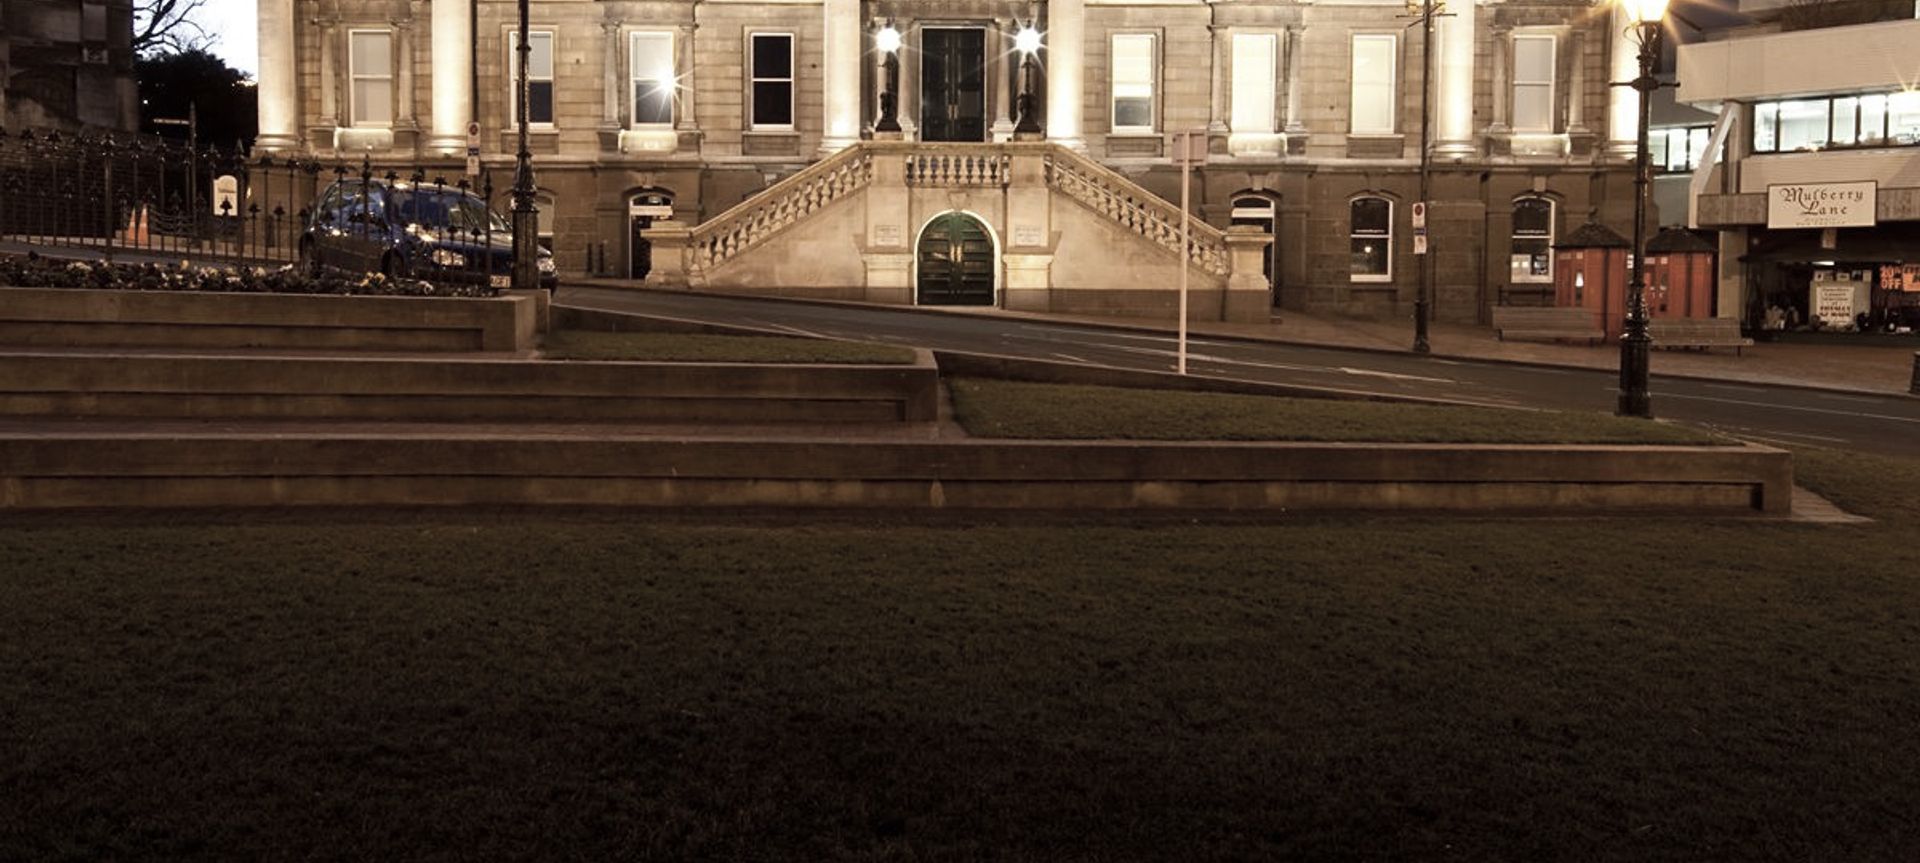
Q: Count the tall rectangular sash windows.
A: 8